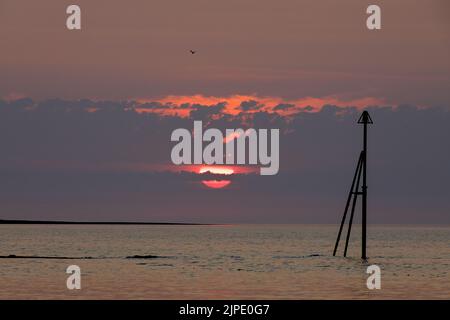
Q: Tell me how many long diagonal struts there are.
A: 2